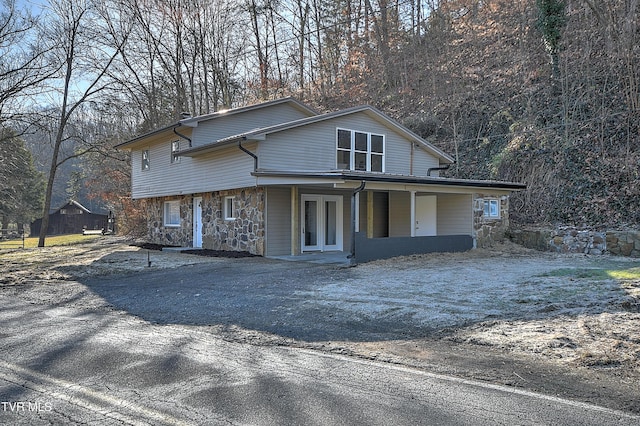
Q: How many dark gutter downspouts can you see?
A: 4